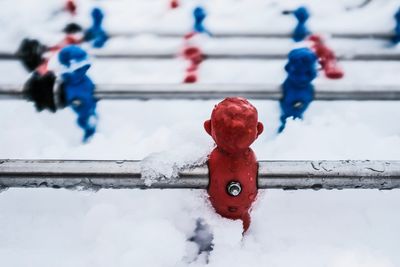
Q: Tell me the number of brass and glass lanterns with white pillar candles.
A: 0